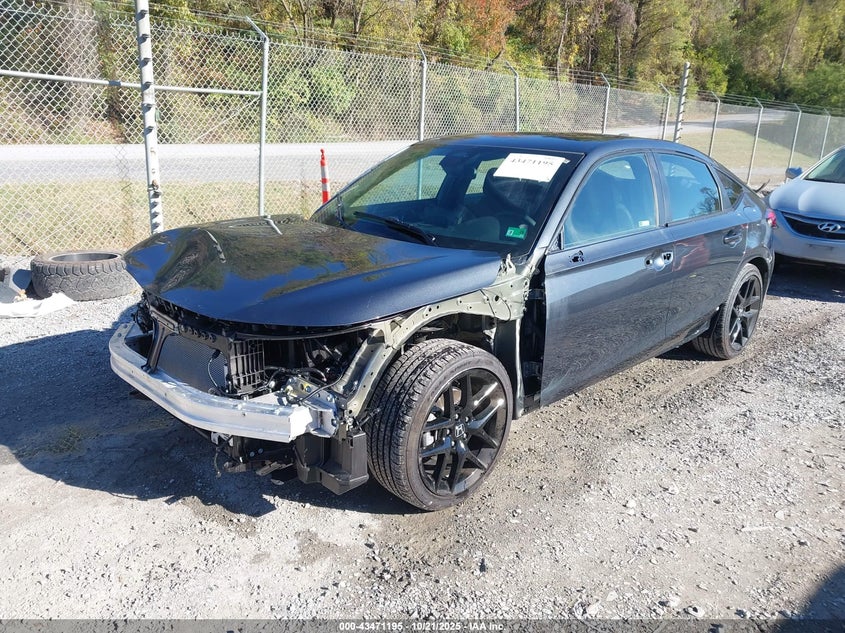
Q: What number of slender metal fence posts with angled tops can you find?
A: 9